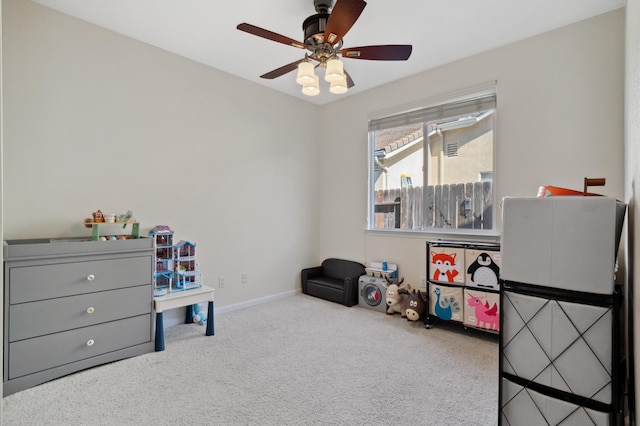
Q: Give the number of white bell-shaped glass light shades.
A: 4